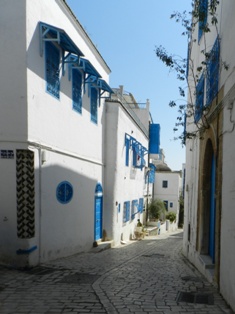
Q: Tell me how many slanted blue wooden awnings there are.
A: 3